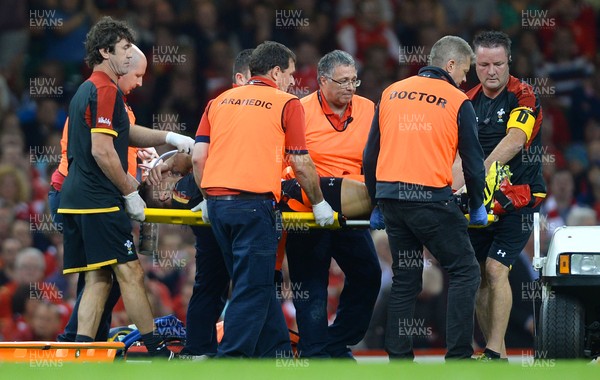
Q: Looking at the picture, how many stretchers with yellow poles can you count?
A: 1